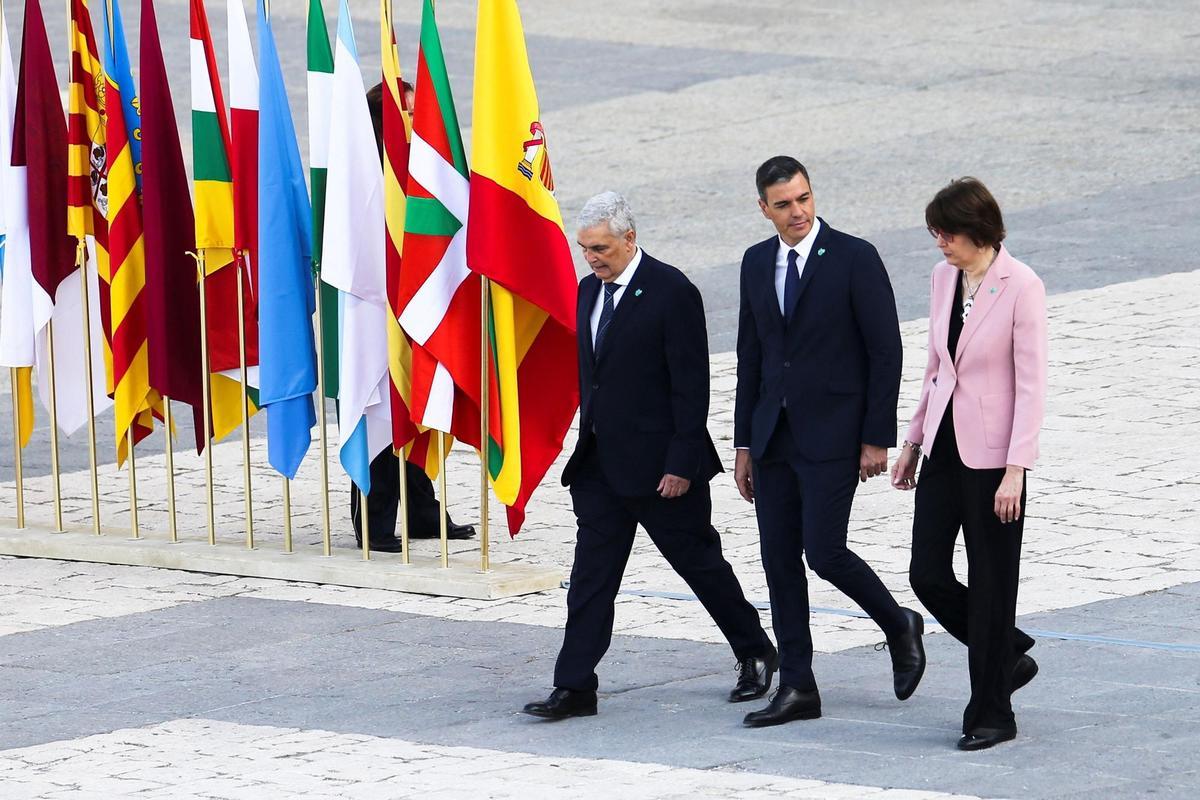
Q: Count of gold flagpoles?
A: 13